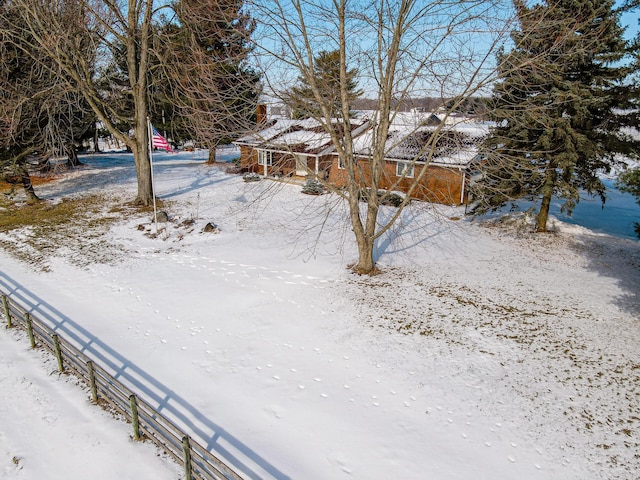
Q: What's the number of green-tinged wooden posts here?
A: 6